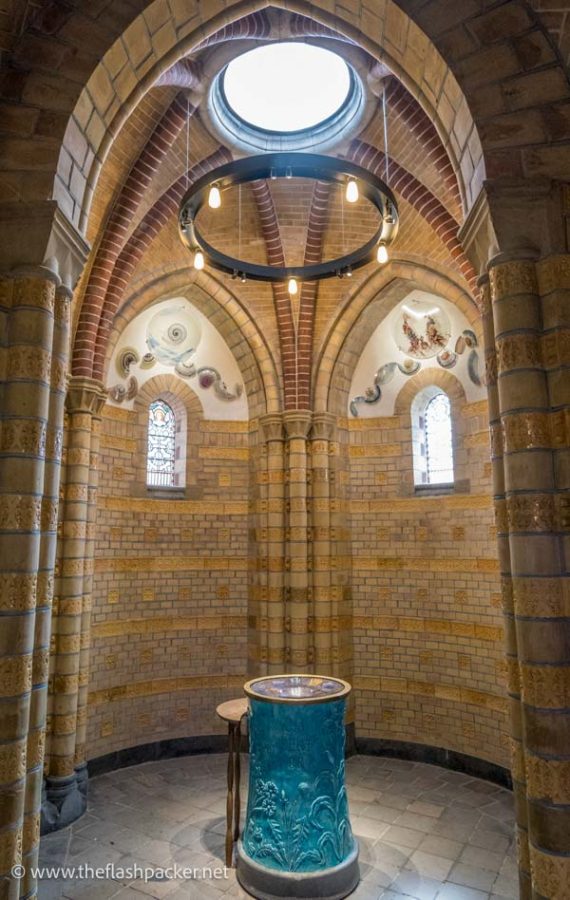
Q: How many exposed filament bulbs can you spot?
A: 5